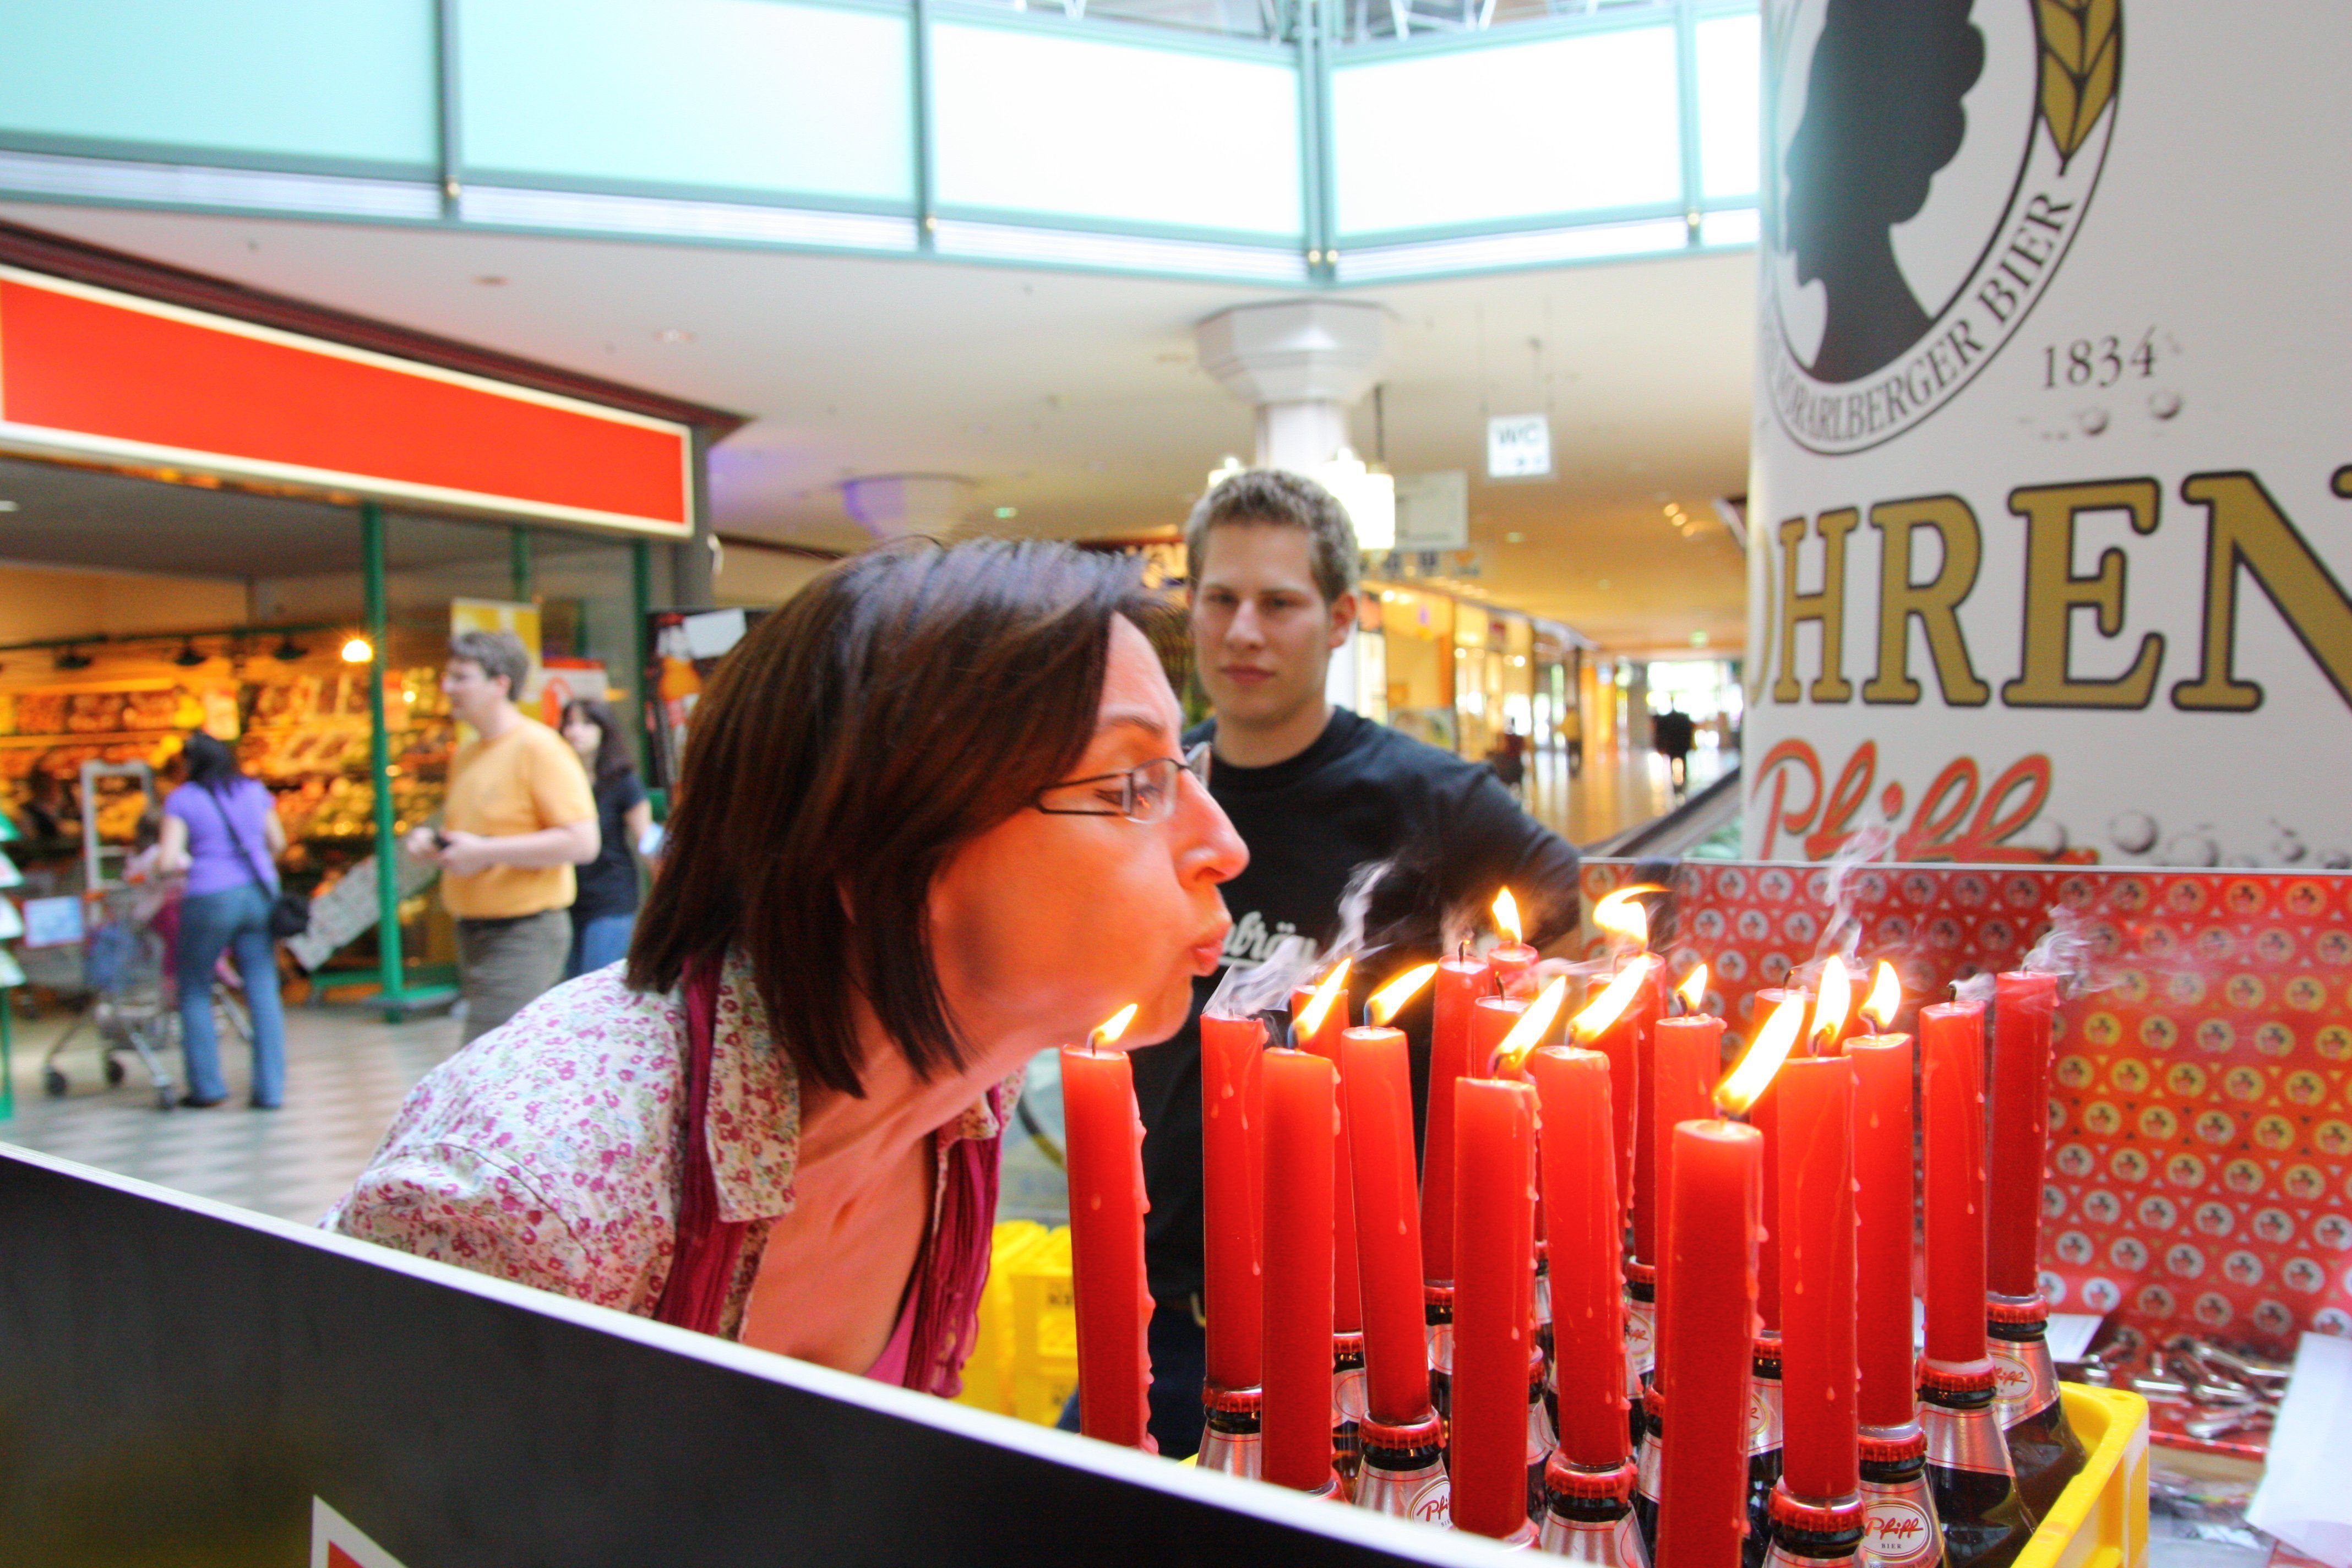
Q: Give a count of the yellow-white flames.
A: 11